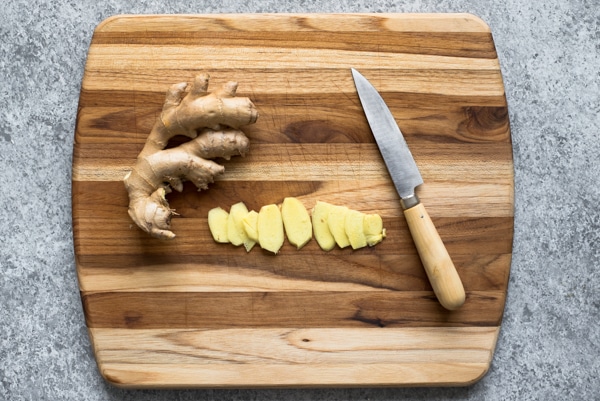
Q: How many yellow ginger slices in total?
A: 9